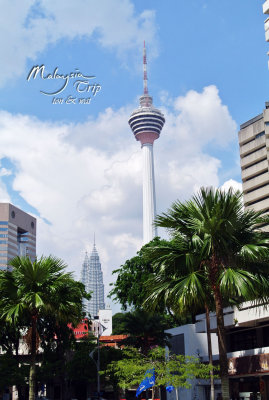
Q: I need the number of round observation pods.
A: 1